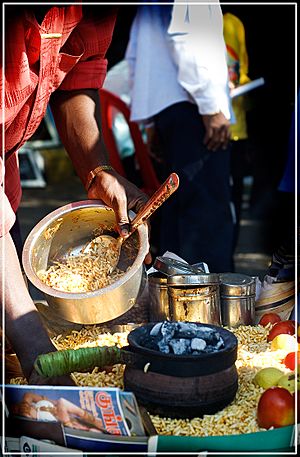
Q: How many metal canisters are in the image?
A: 3